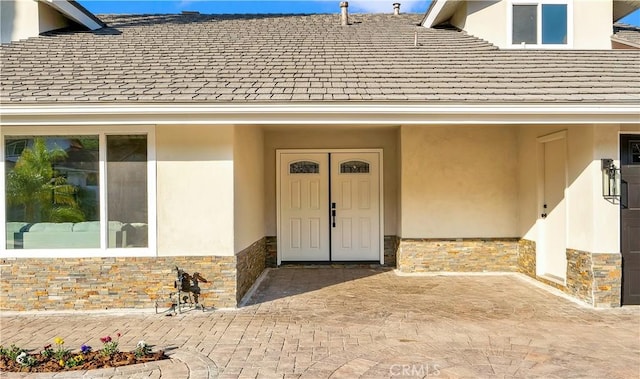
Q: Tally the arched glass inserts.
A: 2